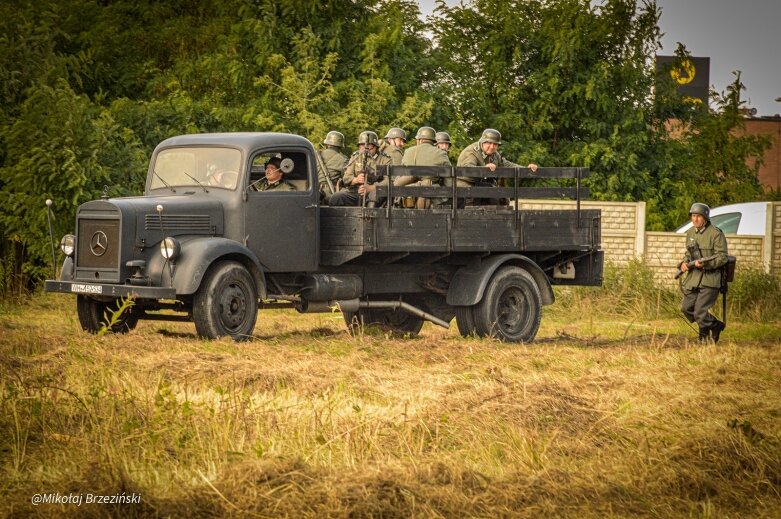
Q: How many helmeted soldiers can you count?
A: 7